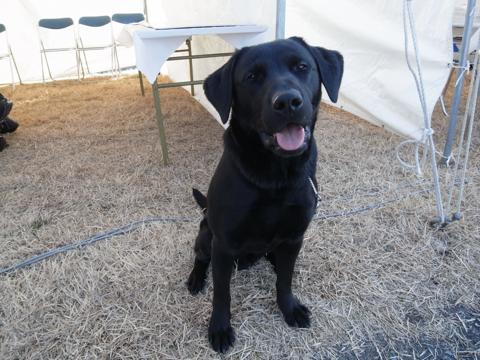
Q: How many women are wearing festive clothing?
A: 0